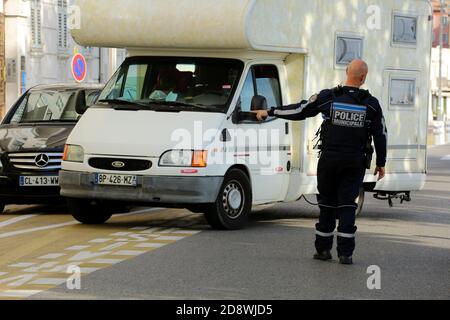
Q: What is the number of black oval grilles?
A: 1